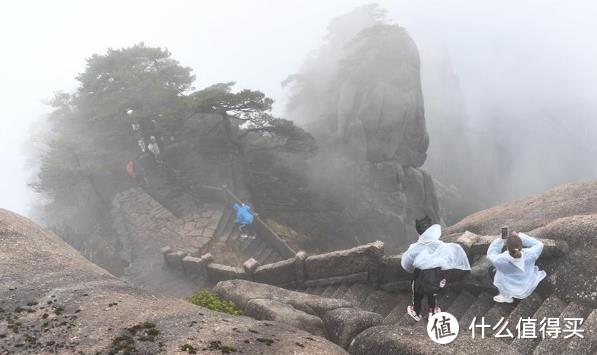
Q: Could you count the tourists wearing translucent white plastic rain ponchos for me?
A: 2